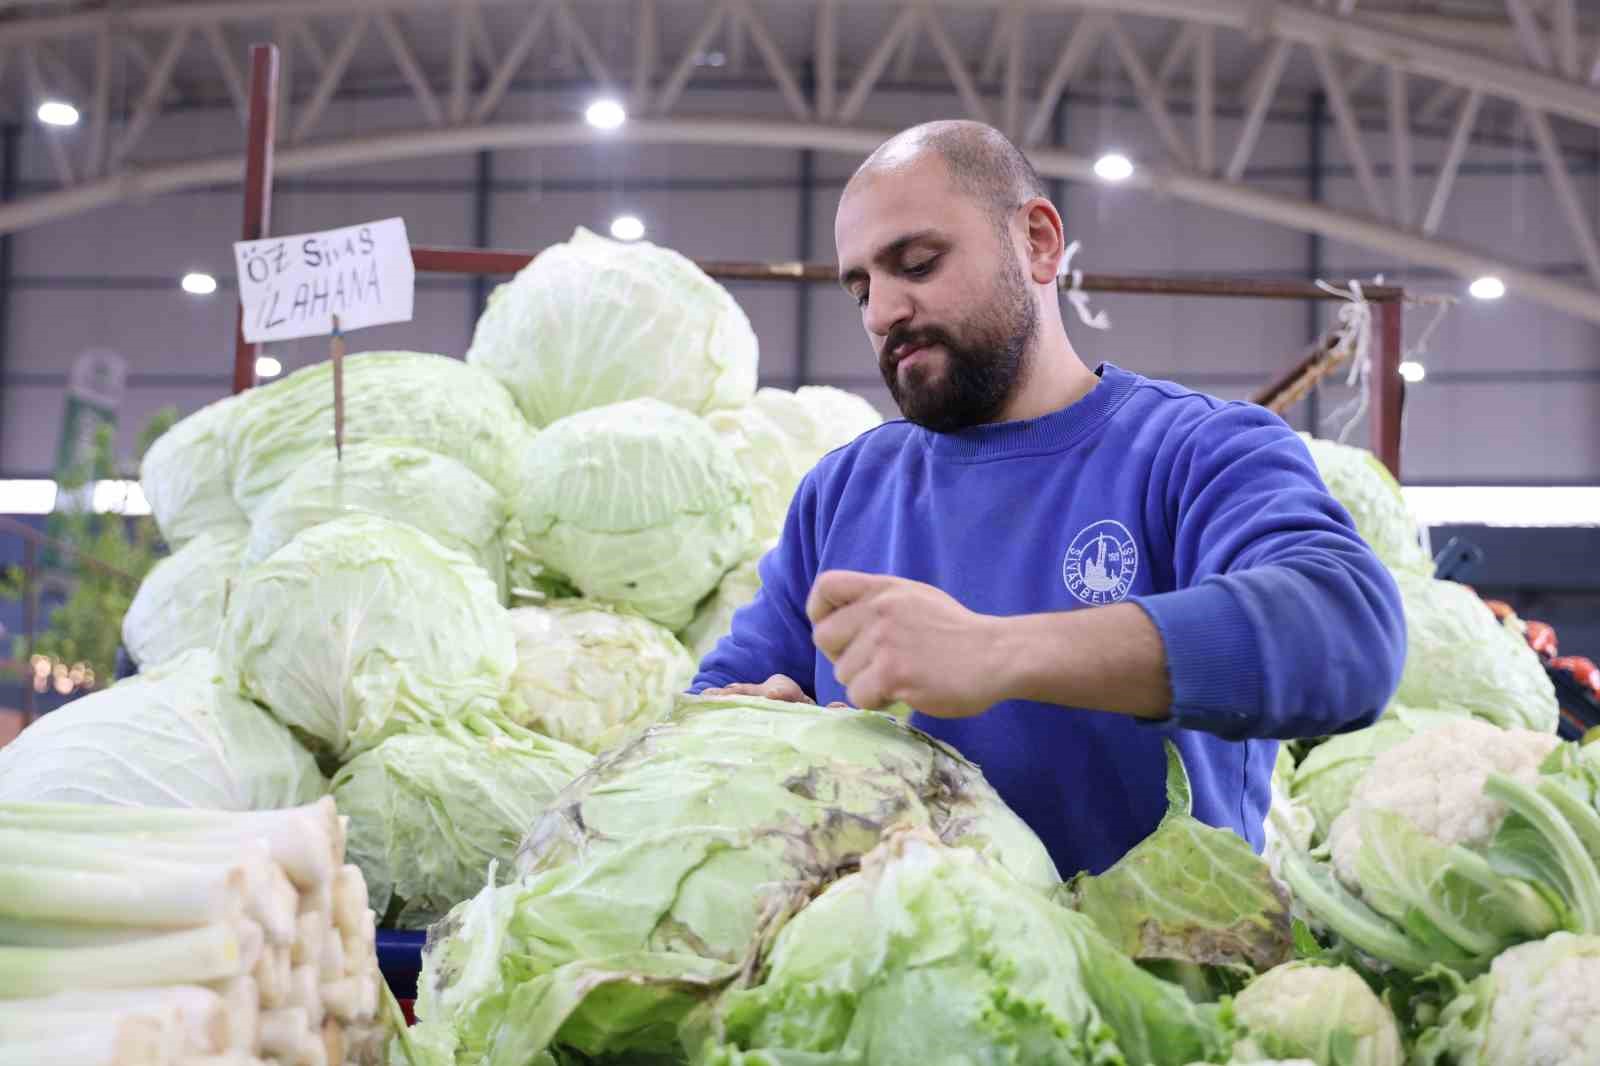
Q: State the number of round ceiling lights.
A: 8